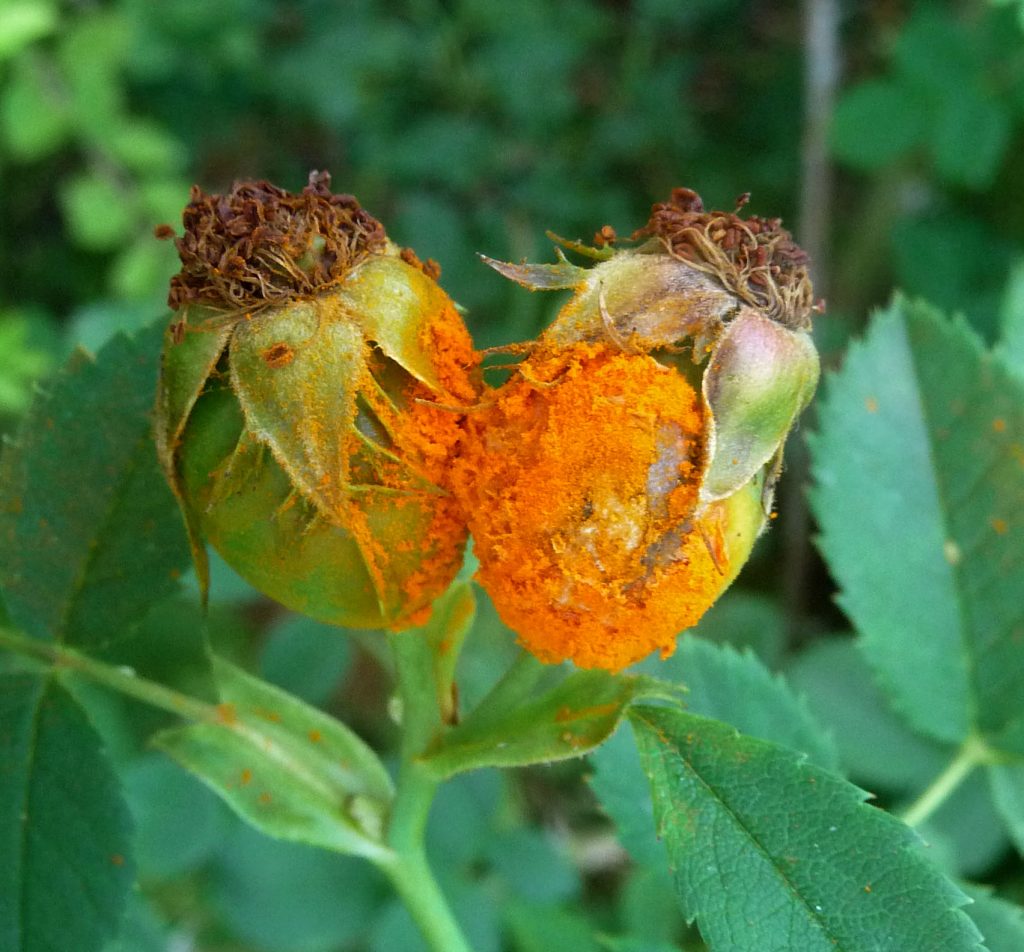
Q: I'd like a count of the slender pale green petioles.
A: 2